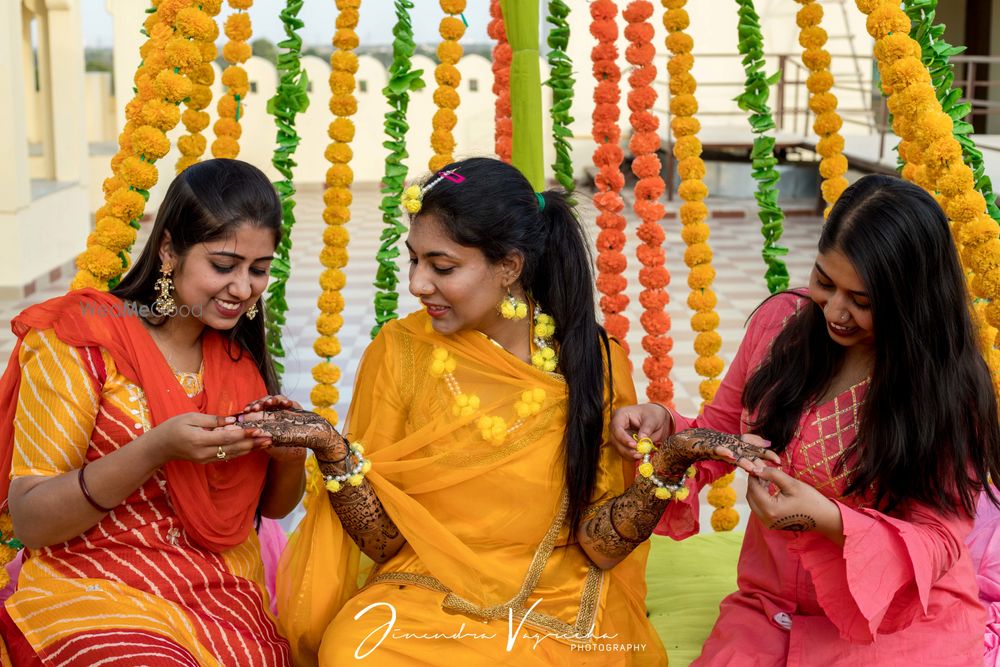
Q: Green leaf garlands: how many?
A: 5